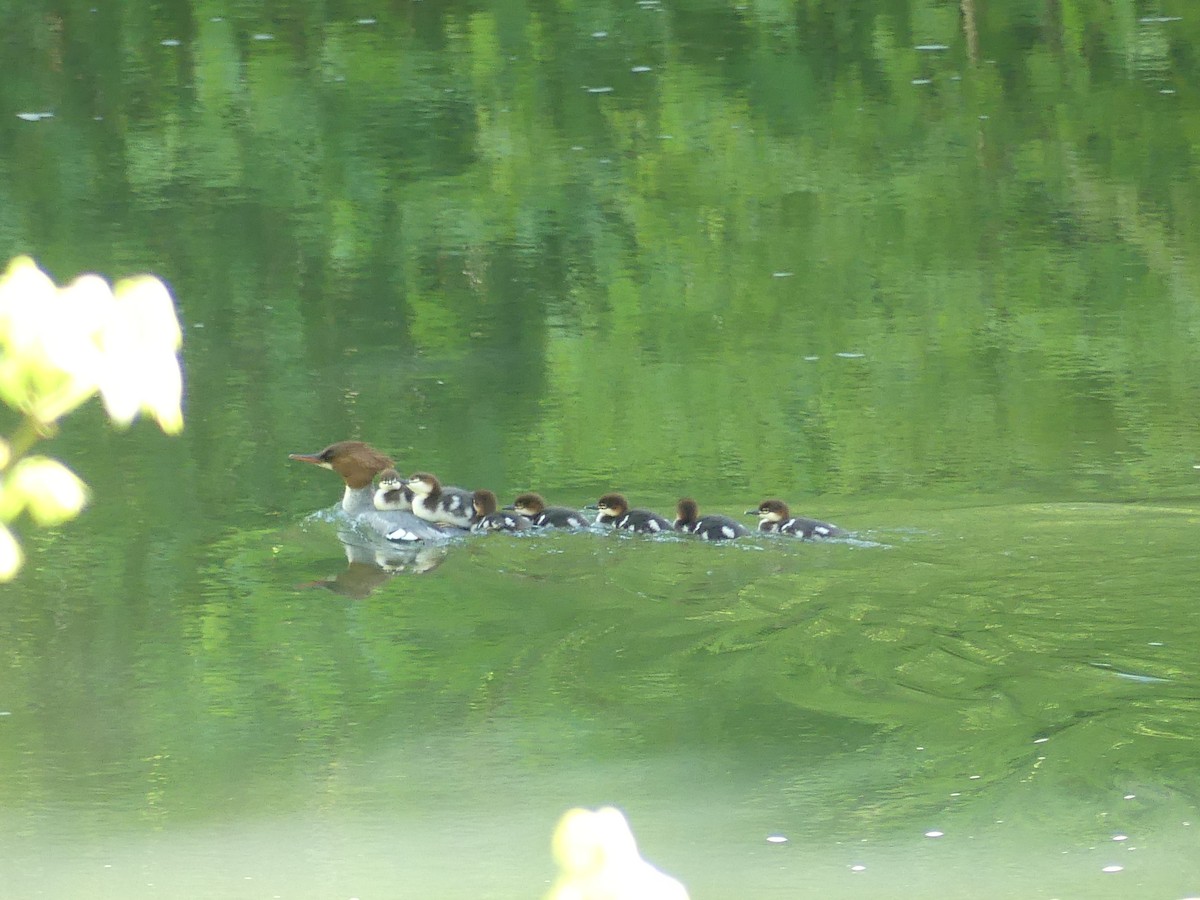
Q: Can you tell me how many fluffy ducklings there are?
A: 7